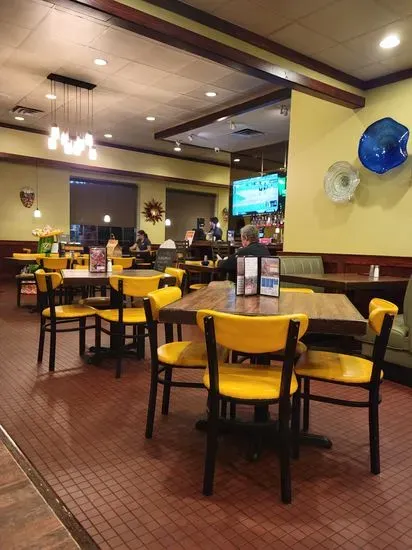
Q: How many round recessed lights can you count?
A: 9